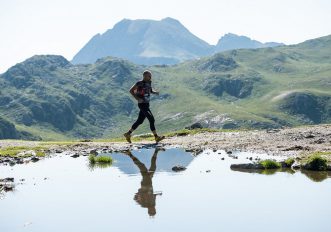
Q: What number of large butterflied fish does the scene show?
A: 0